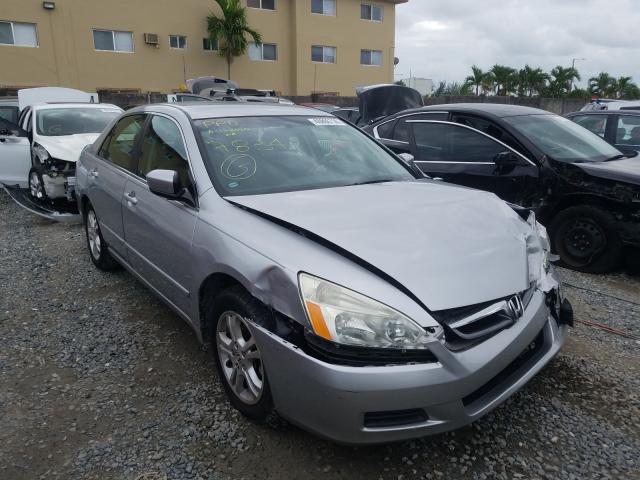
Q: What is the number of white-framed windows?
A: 10